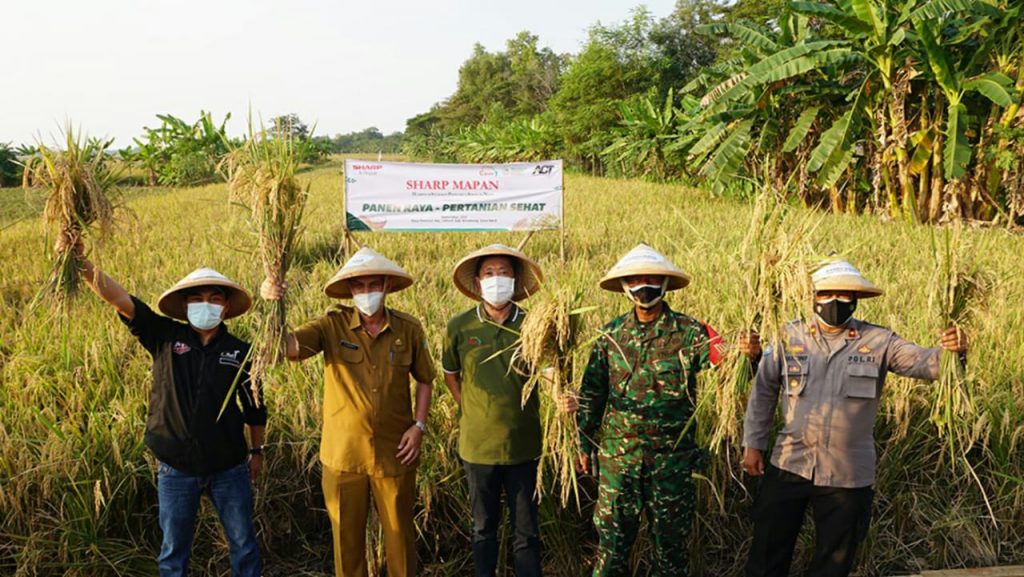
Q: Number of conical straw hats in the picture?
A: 5